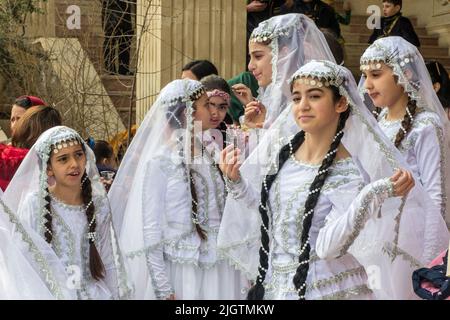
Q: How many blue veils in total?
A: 0